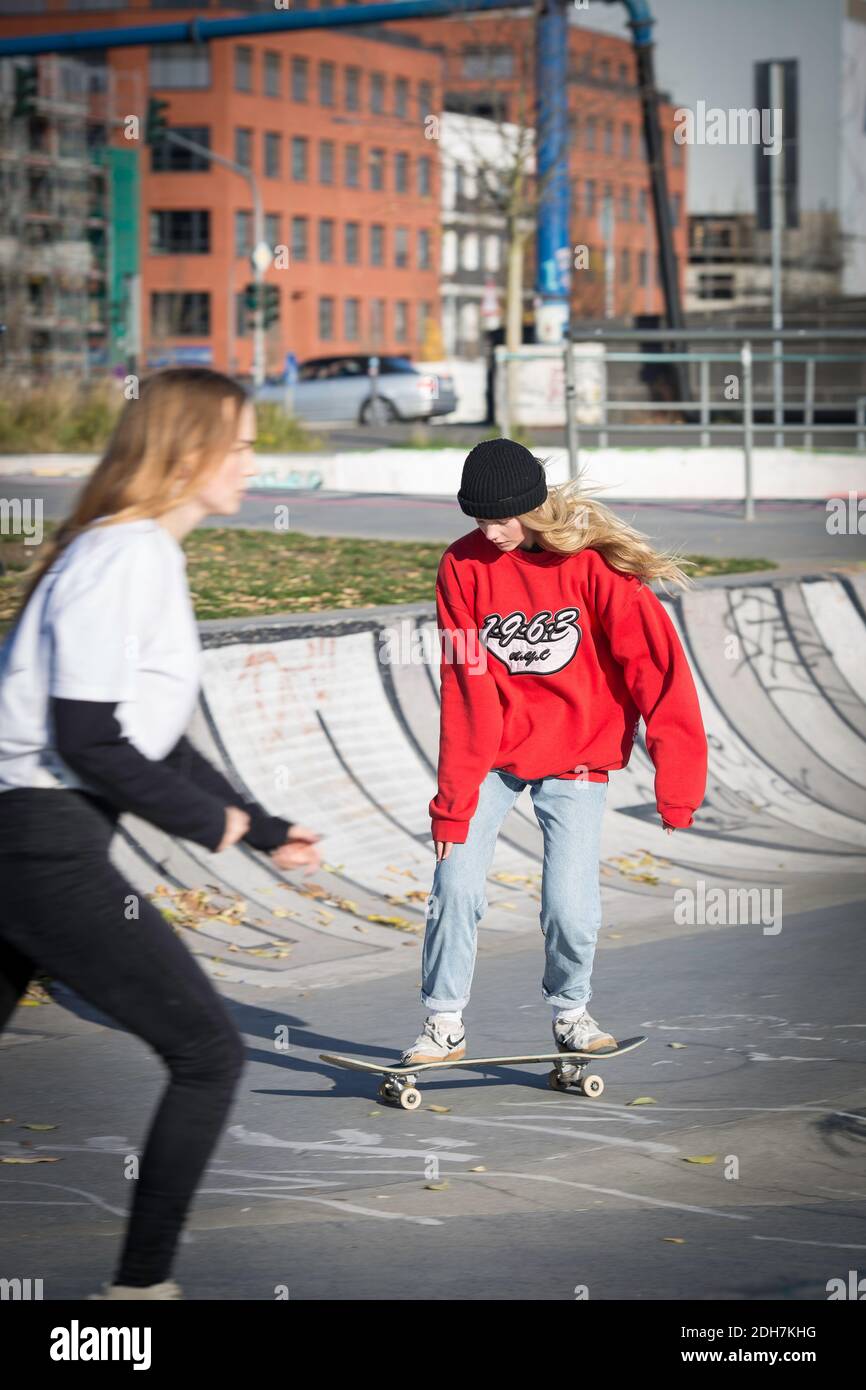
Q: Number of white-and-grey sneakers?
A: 2